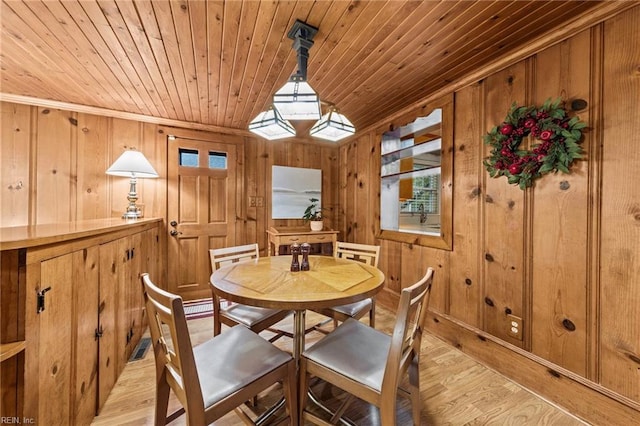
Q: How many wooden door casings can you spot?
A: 1